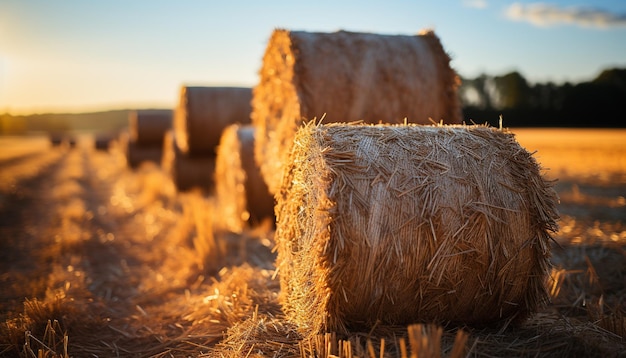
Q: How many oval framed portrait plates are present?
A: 0